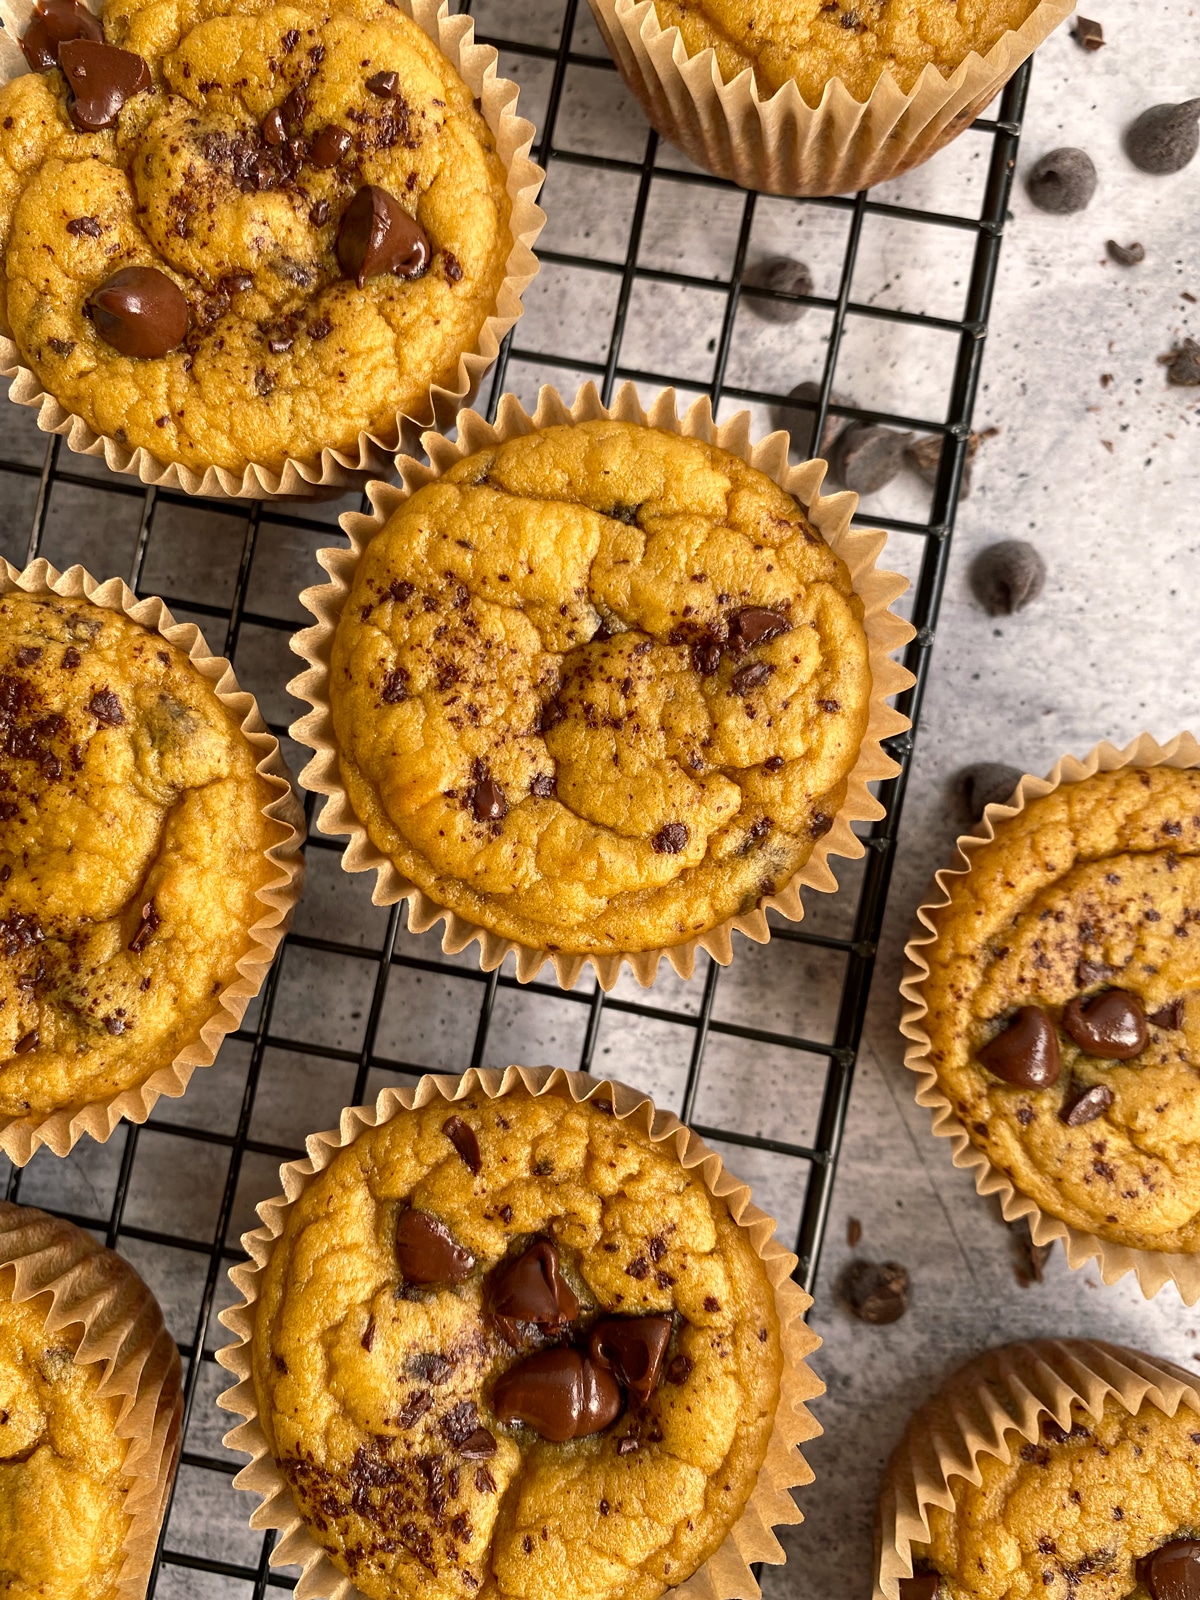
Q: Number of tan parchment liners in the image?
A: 8